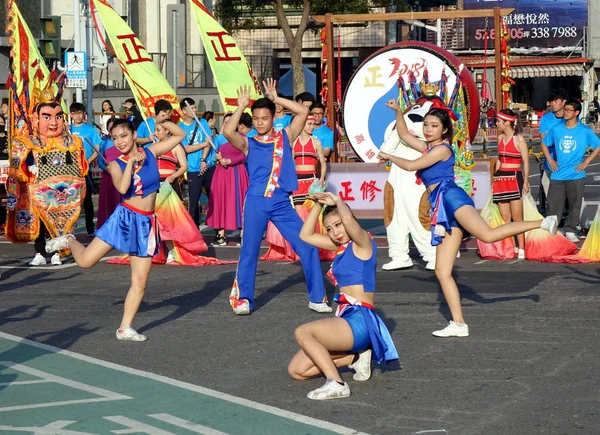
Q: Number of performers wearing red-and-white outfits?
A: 3